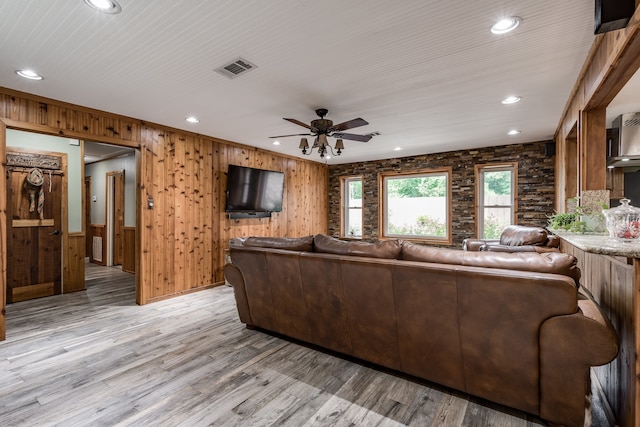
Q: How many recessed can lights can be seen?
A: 9